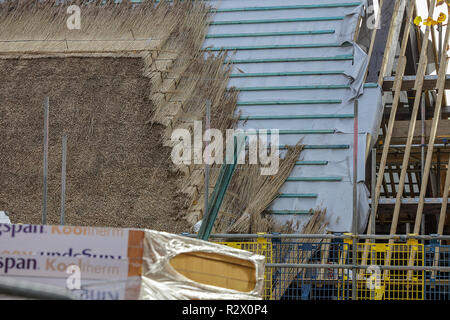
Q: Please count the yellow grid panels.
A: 2